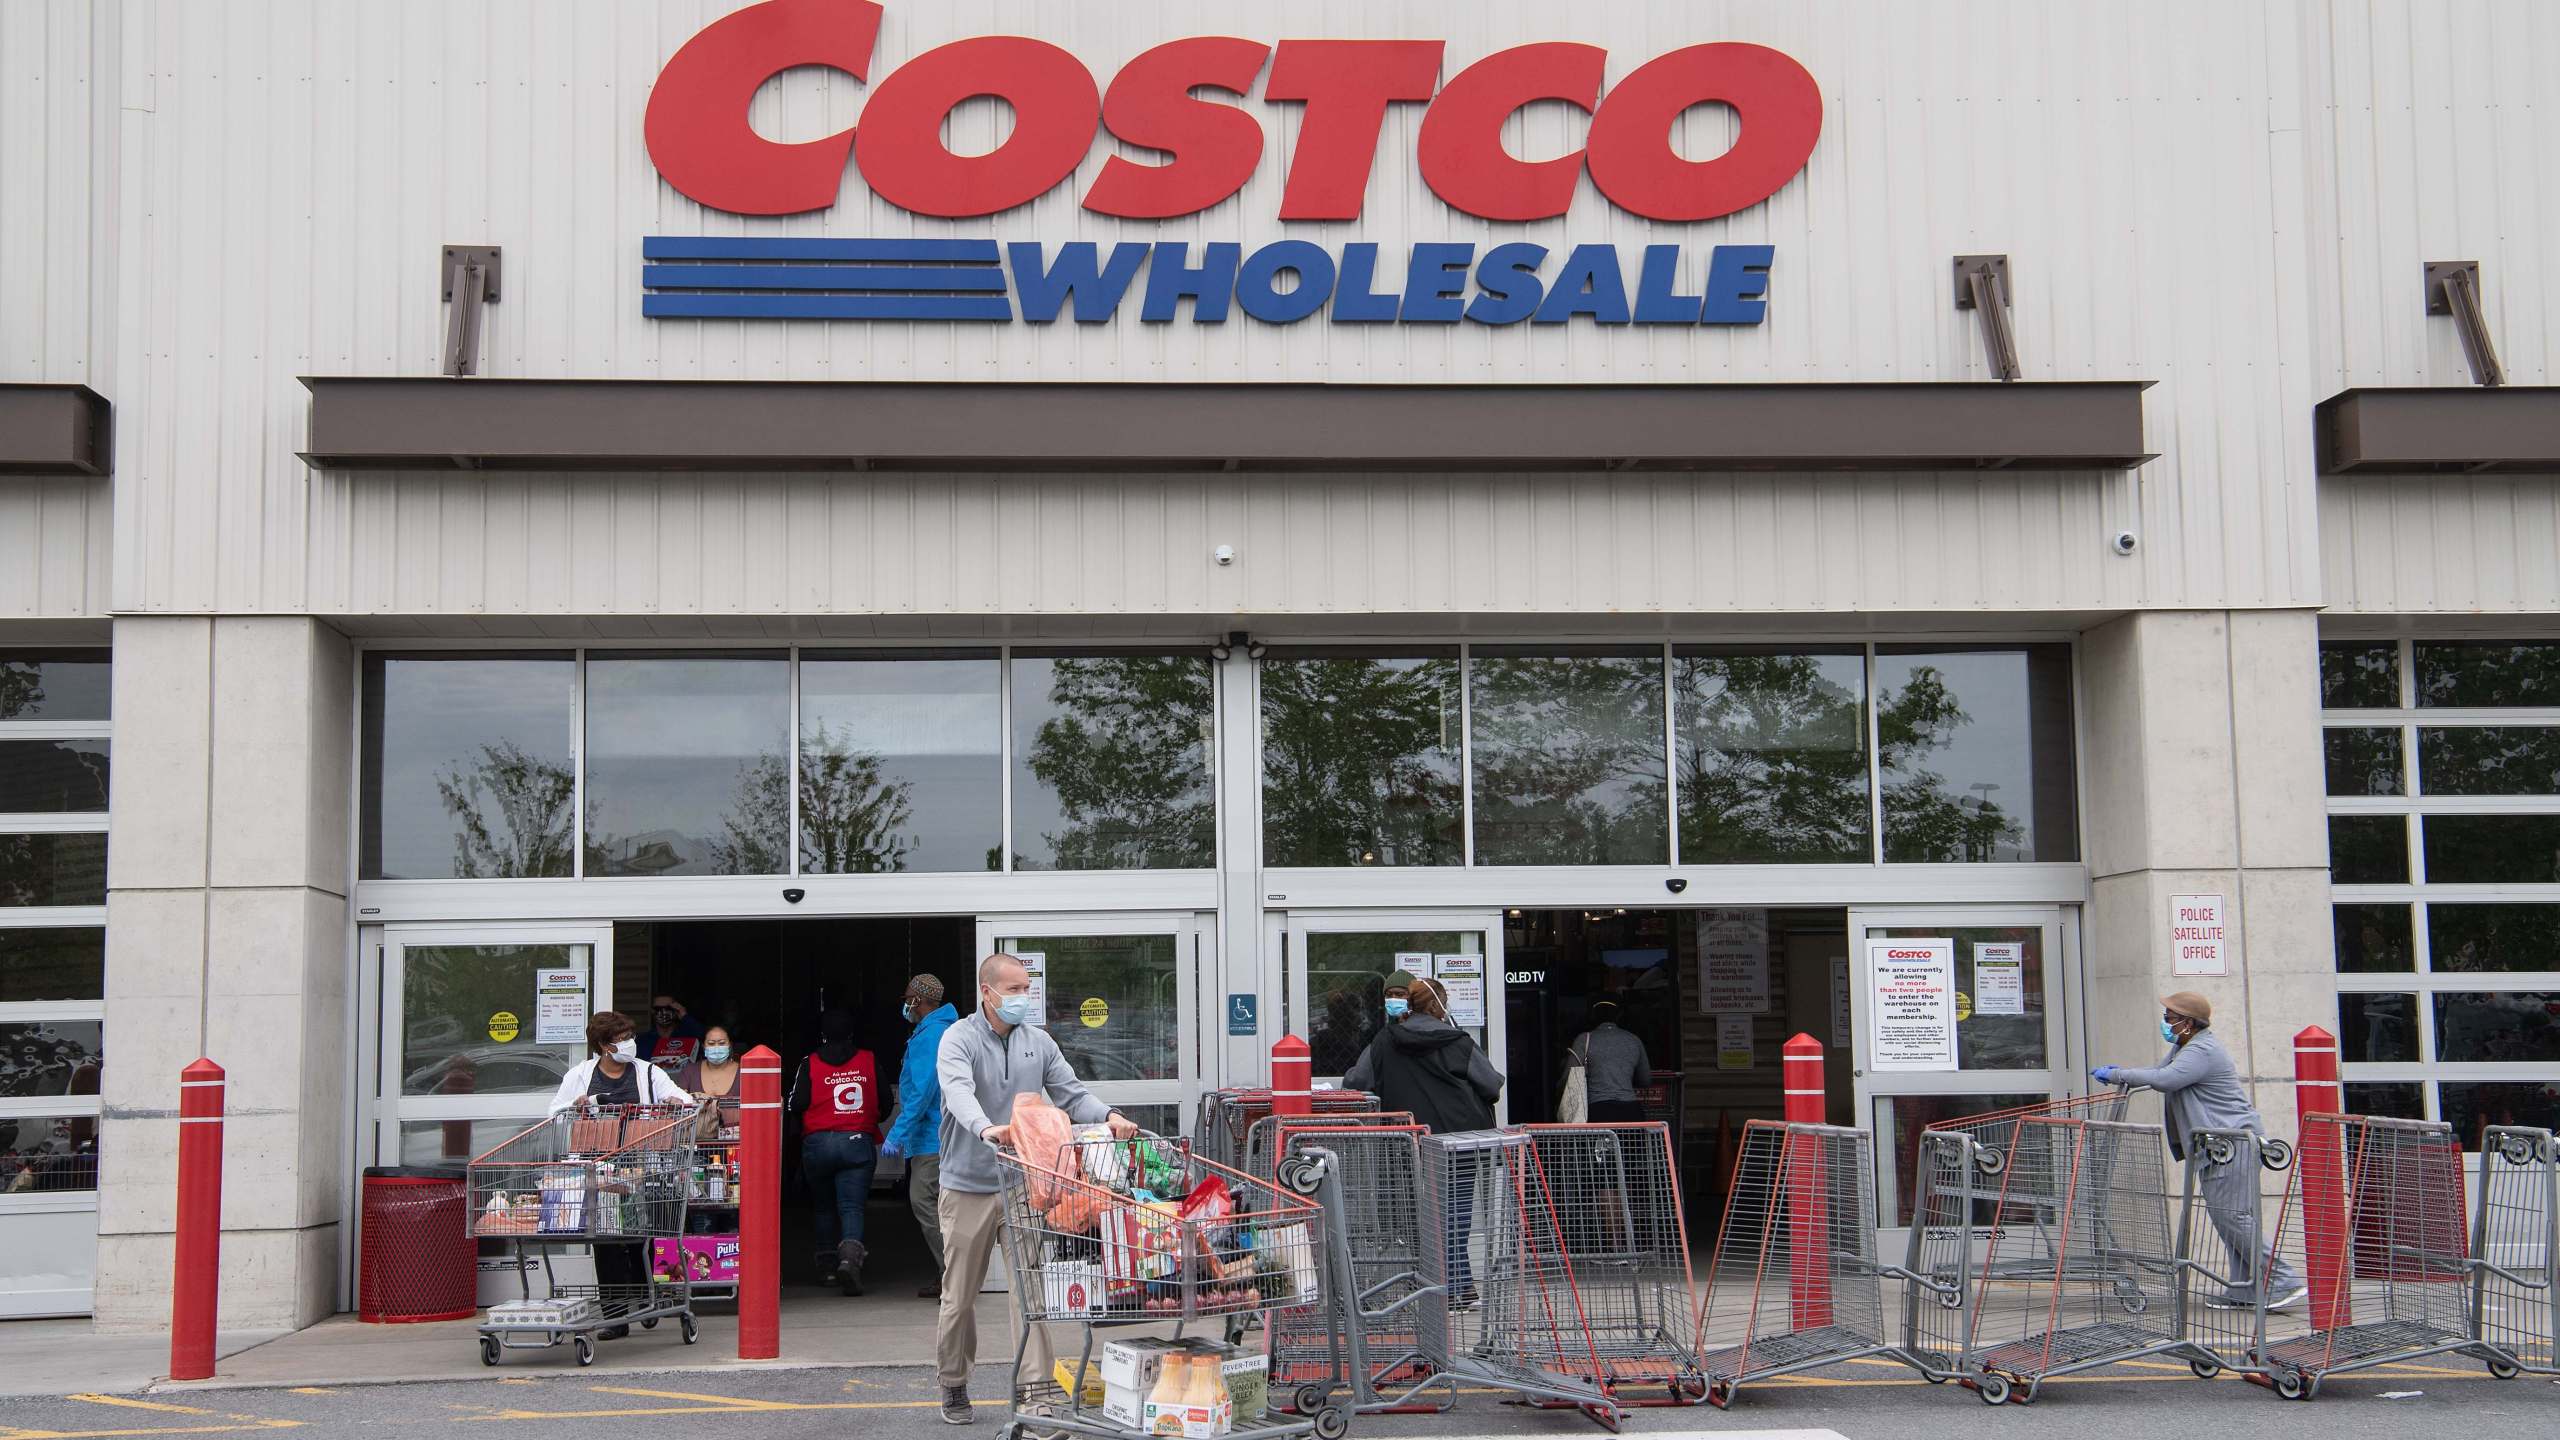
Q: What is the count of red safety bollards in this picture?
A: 5